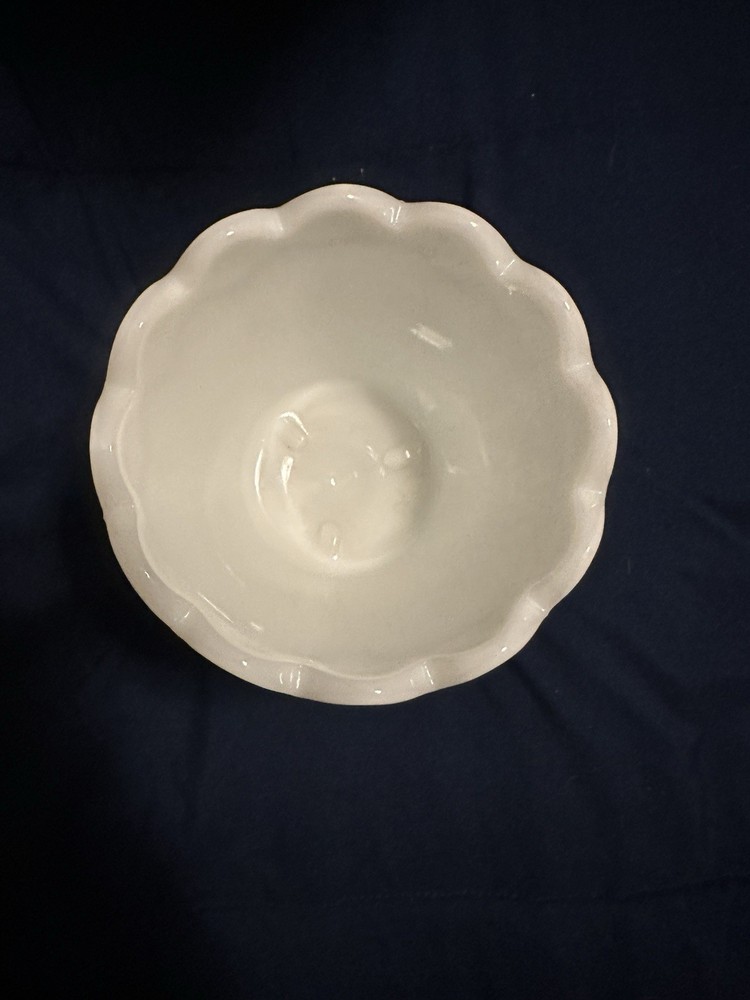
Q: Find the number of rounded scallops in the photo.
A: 12